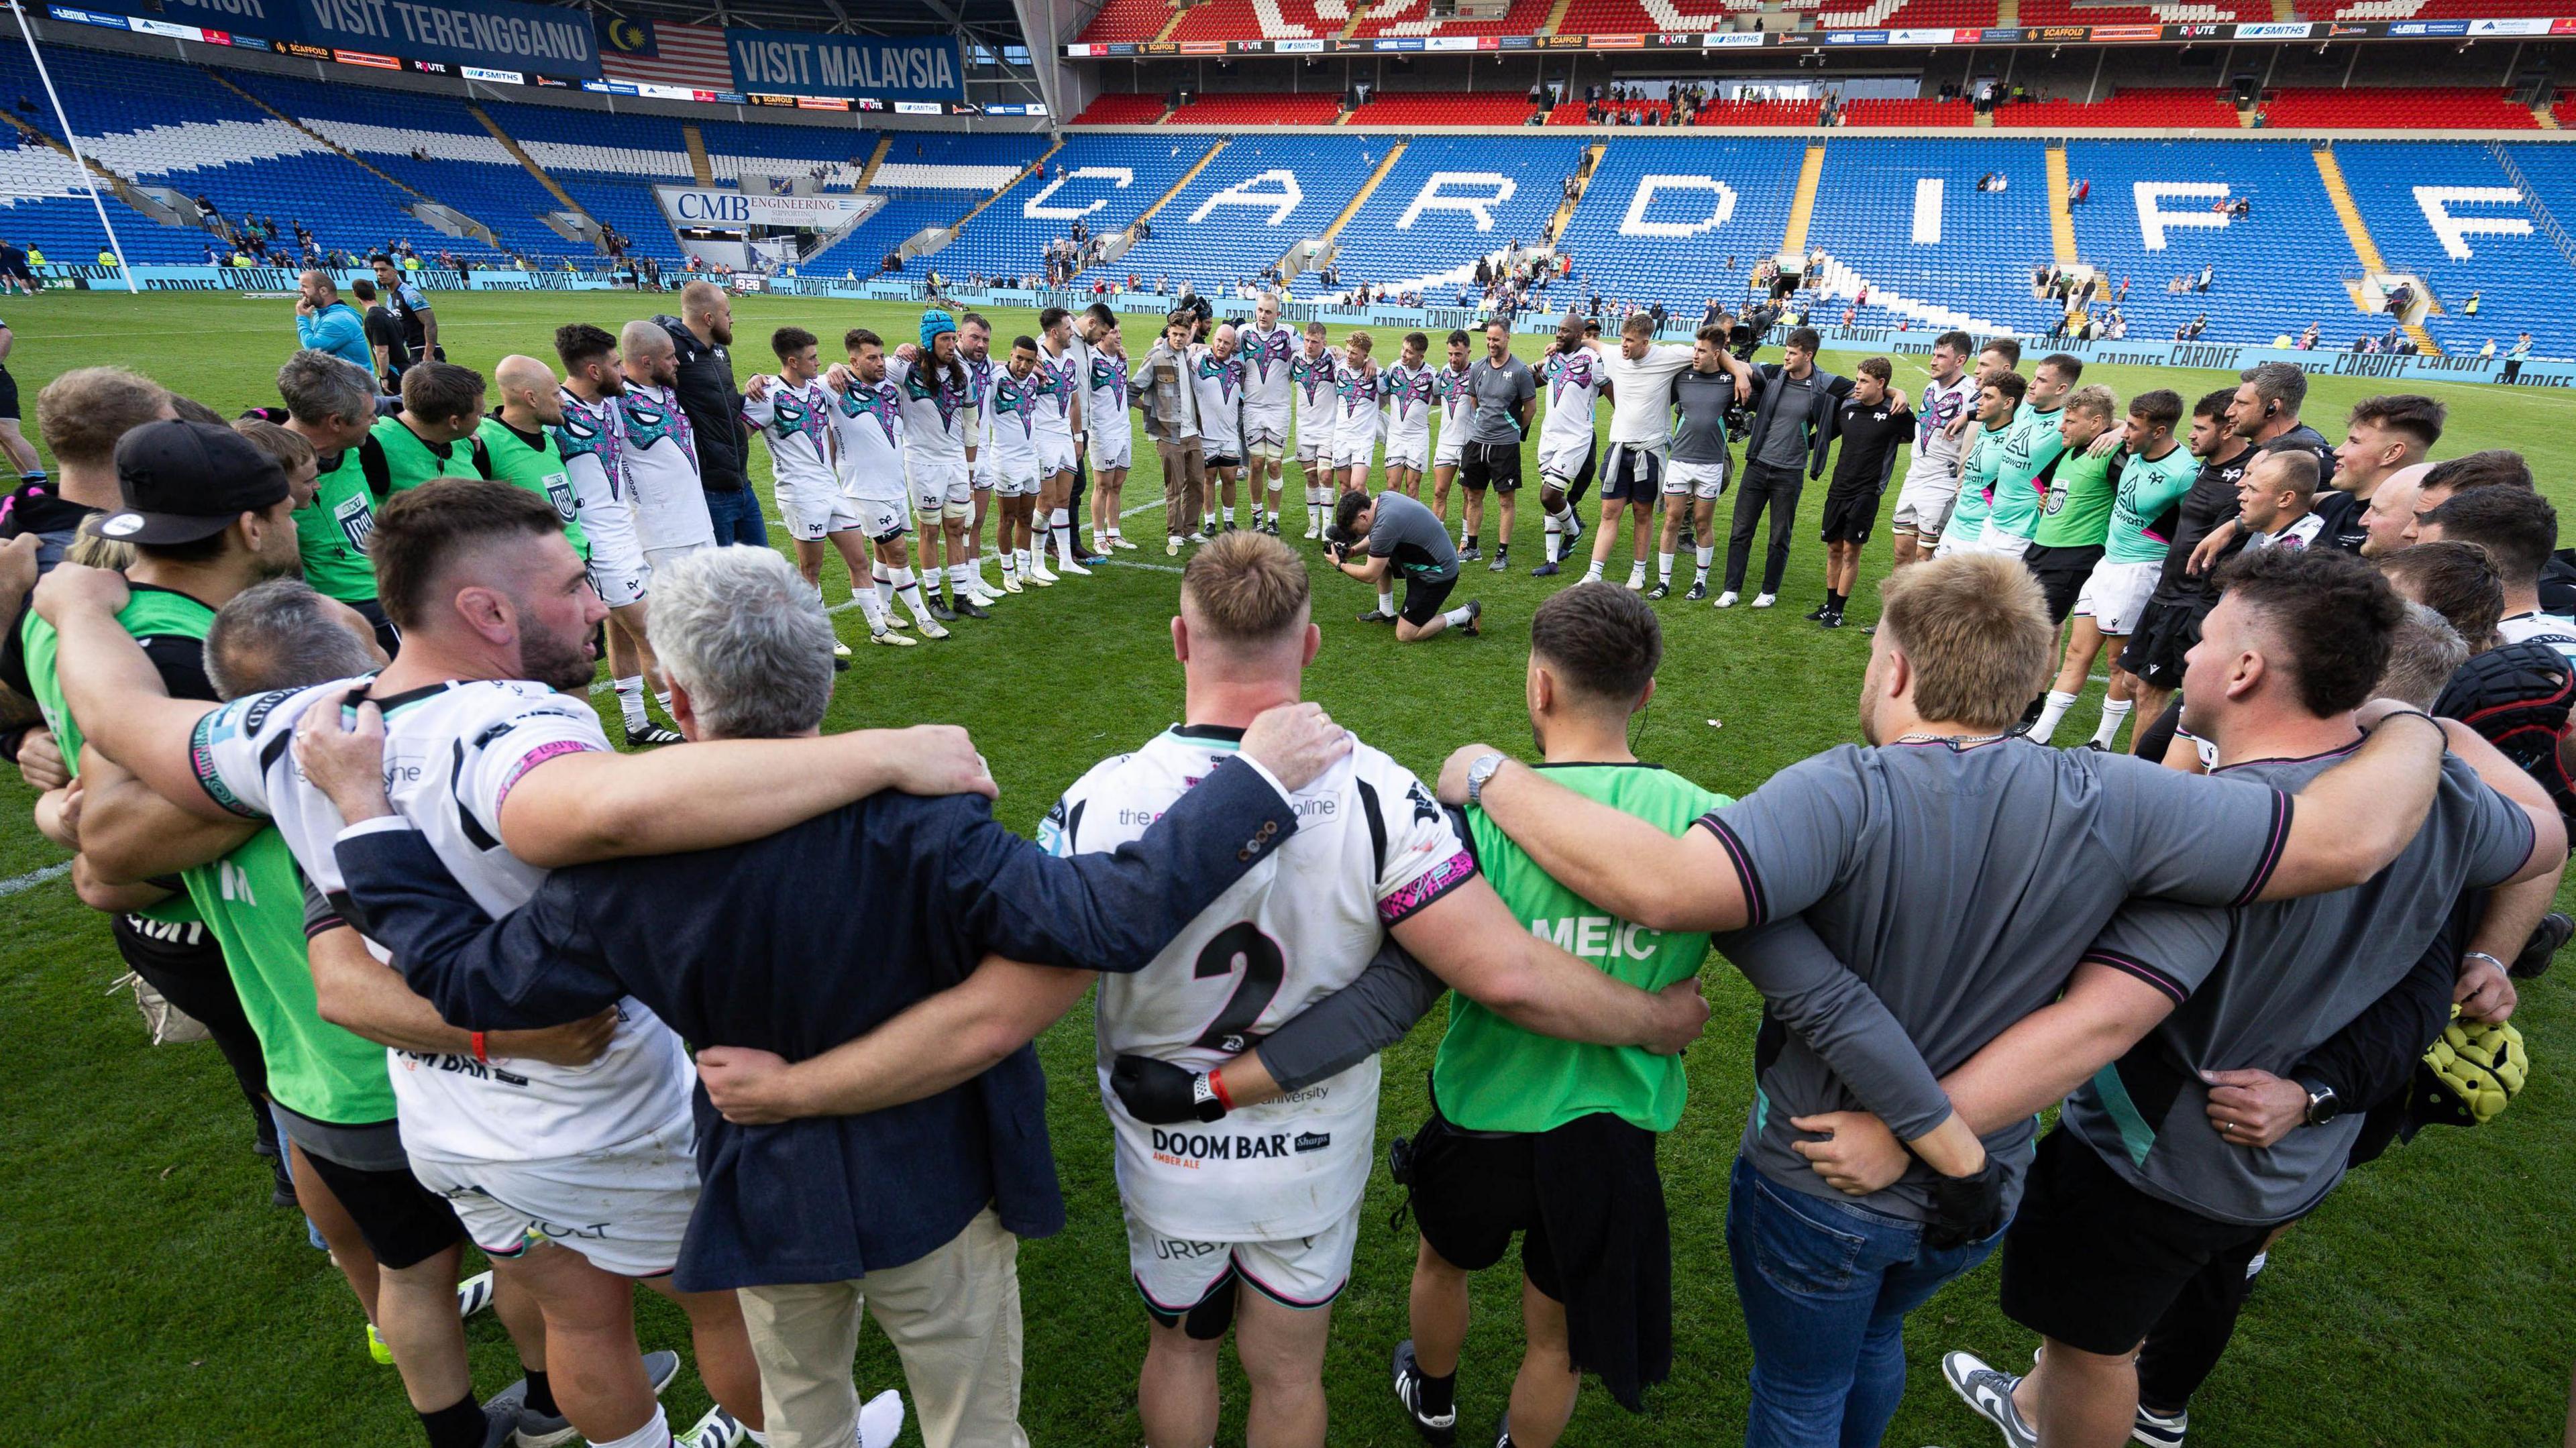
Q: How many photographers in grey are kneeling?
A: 1